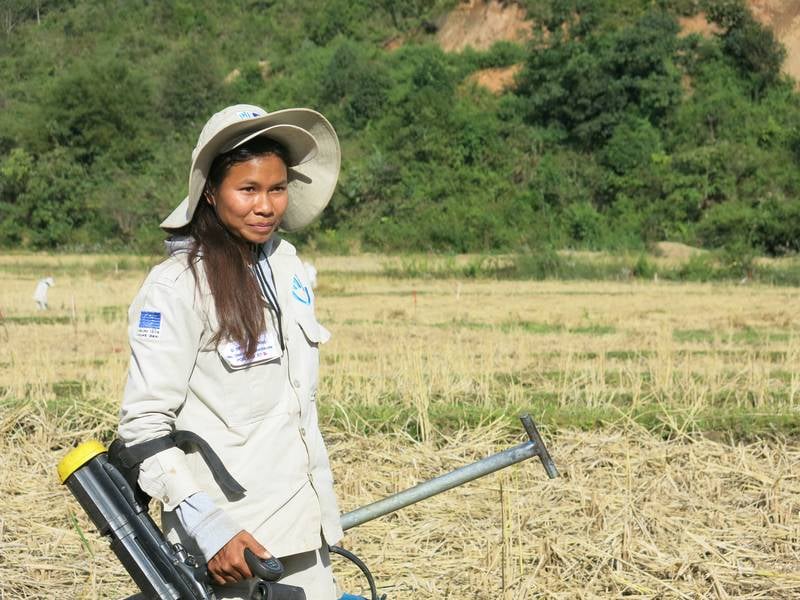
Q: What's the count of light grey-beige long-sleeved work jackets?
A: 1